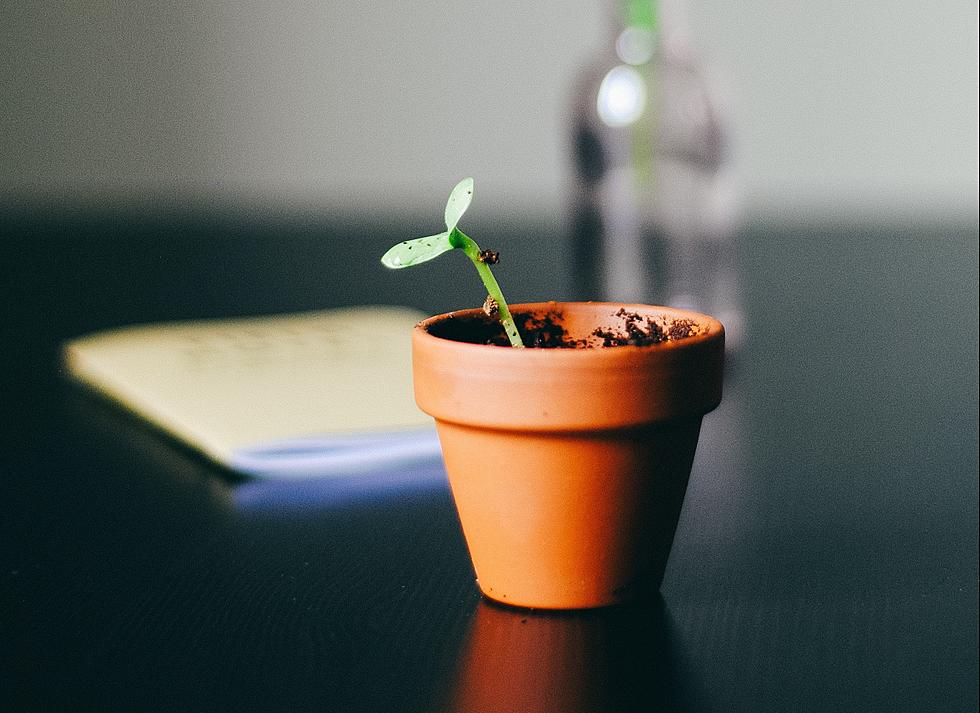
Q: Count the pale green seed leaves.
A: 2